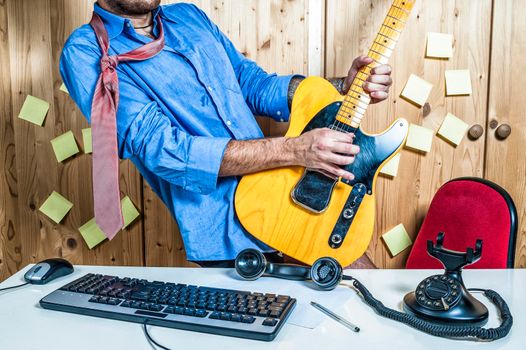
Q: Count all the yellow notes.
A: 14